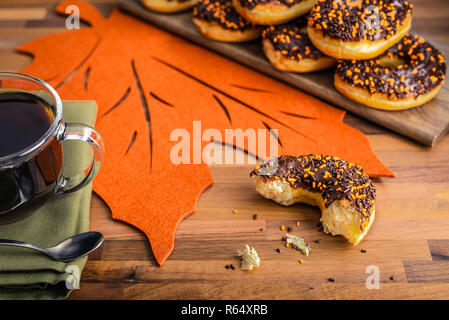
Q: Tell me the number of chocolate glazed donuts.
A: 7